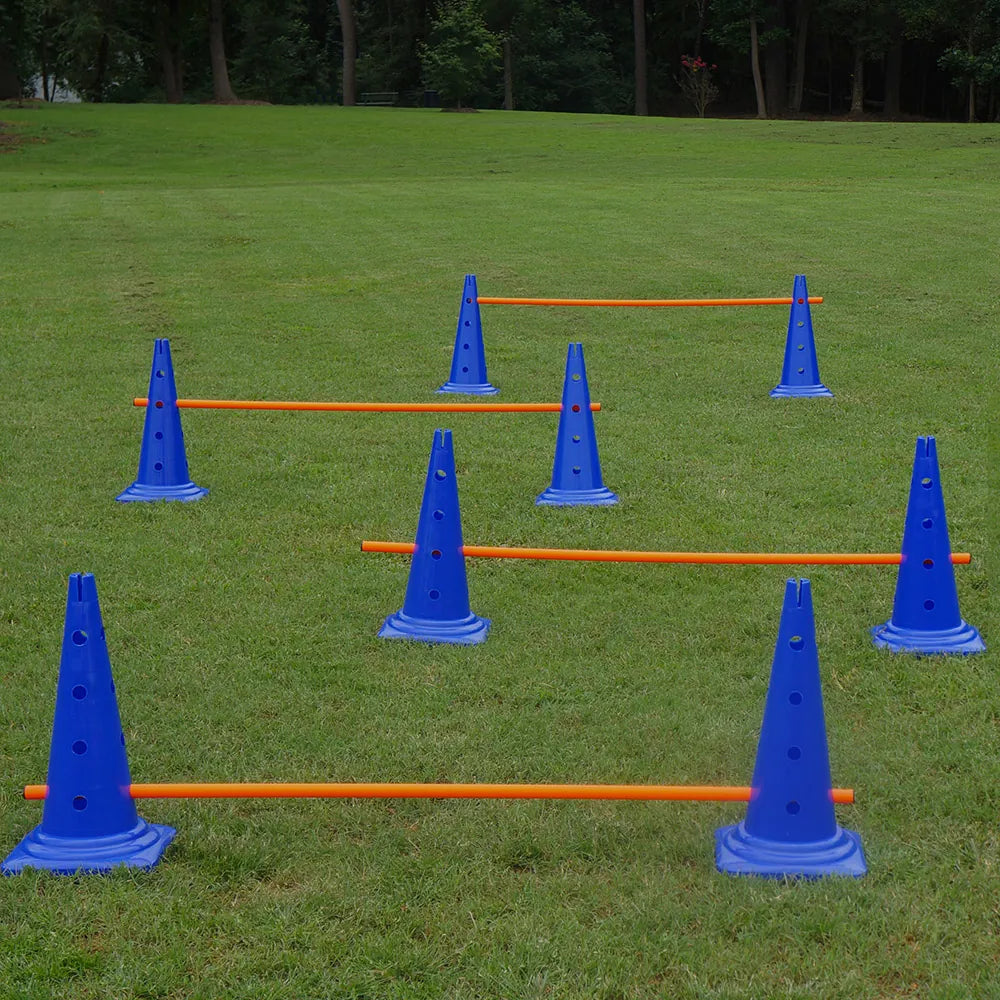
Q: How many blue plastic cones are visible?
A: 8